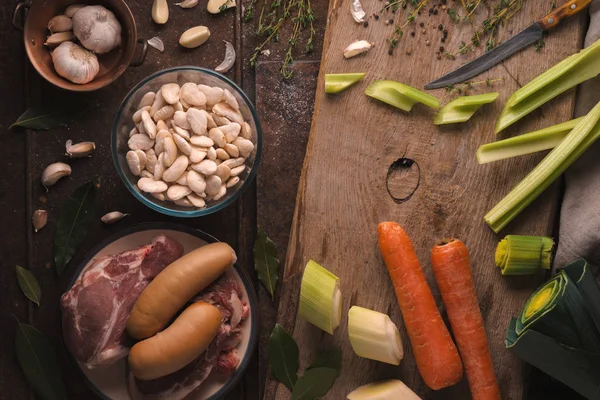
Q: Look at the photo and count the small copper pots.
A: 1